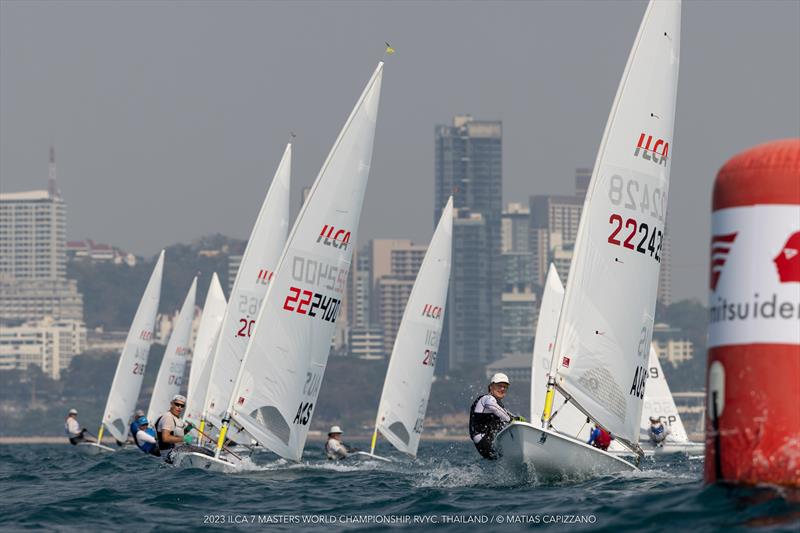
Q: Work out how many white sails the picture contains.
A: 9